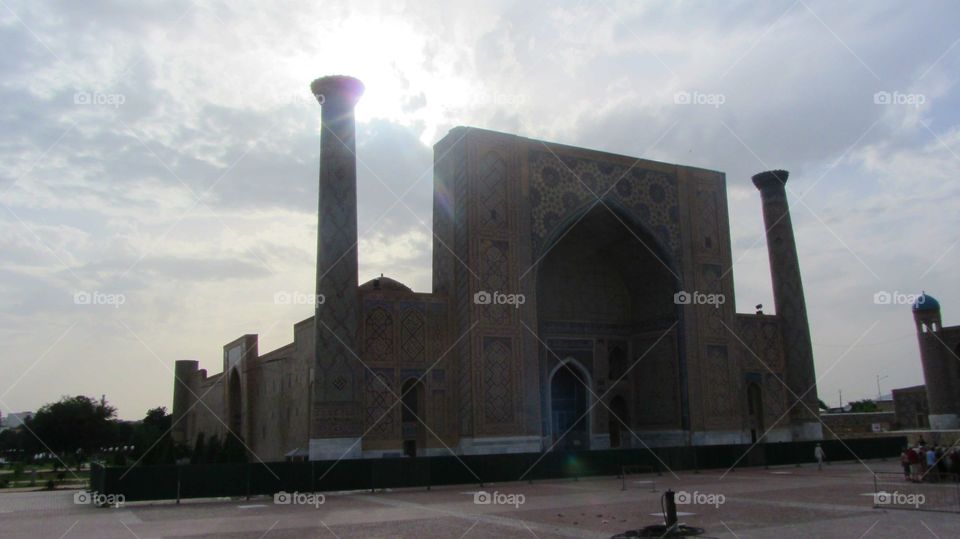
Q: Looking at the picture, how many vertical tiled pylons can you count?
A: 2